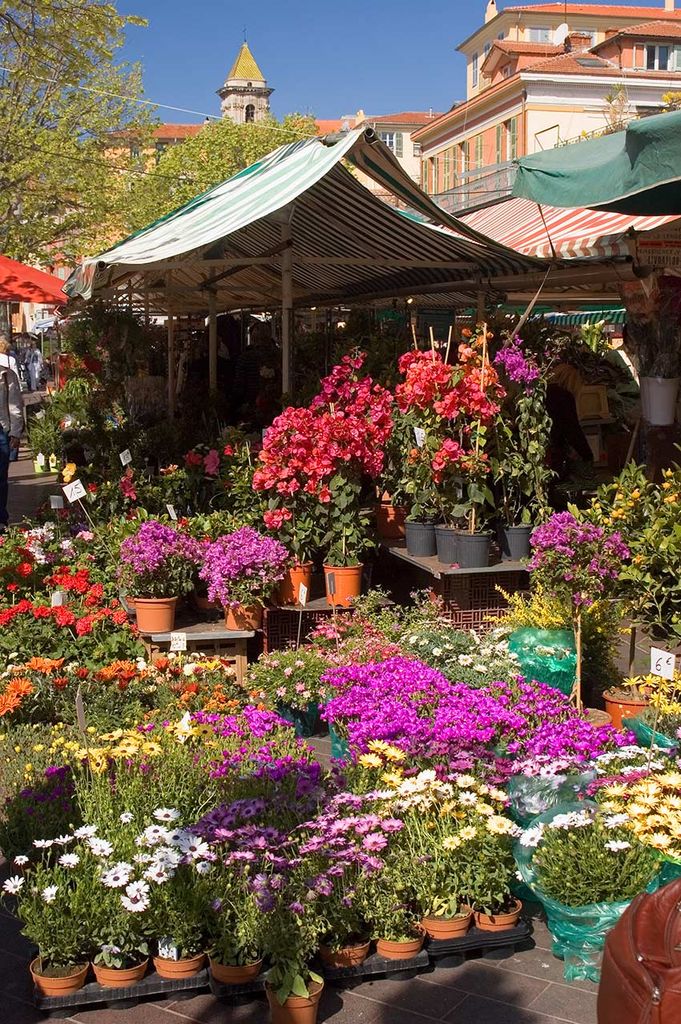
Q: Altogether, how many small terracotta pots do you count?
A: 9